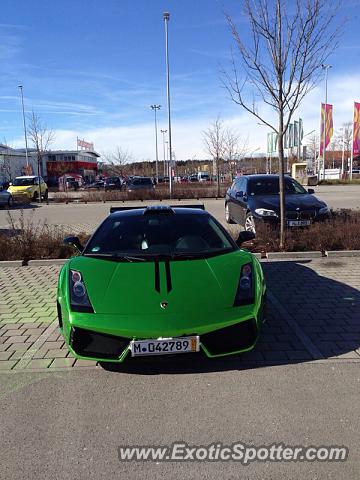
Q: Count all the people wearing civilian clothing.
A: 0